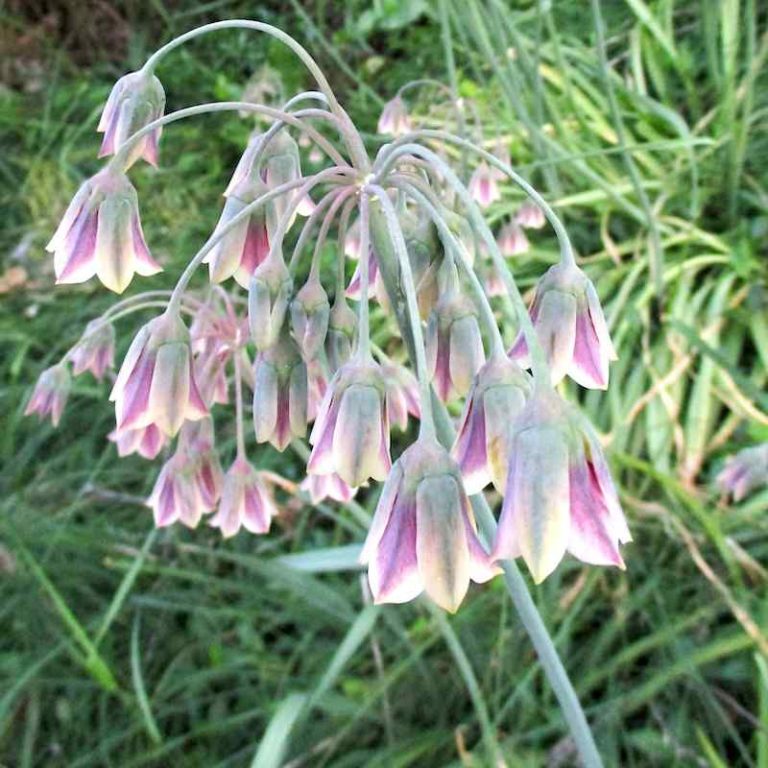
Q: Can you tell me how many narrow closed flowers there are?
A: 3